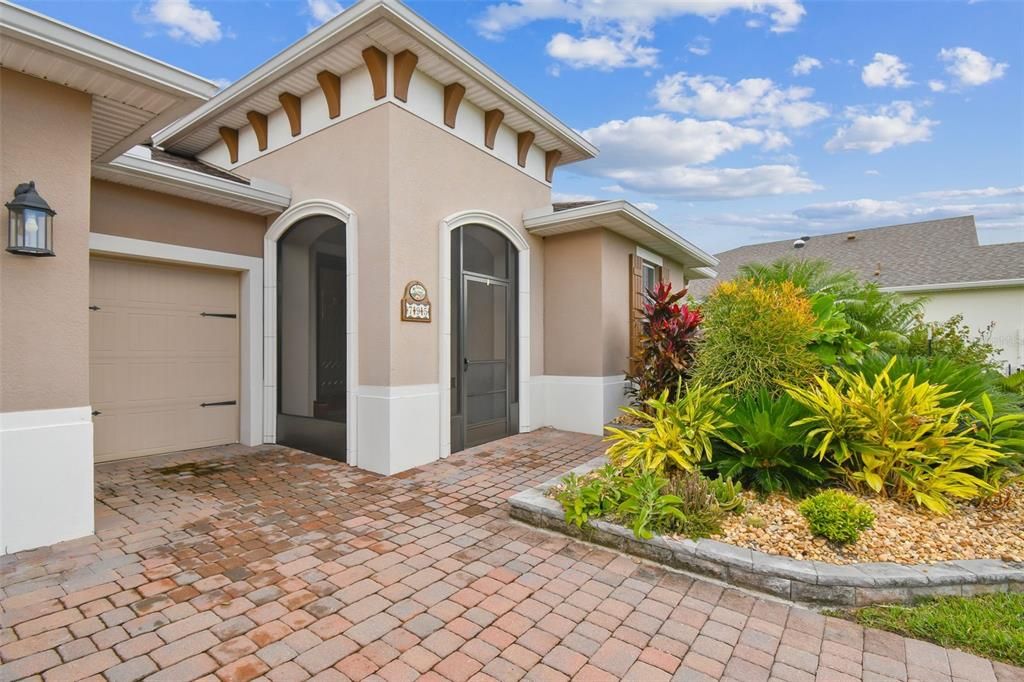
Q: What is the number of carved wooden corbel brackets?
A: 10